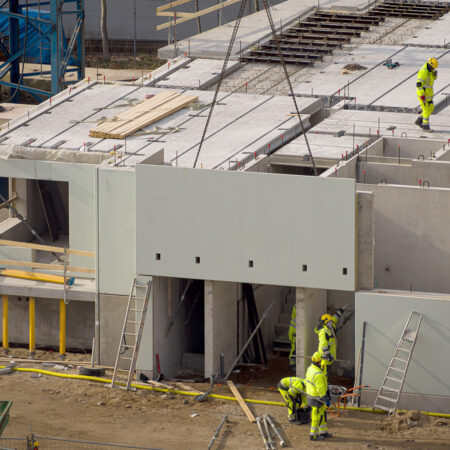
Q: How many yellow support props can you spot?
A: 3